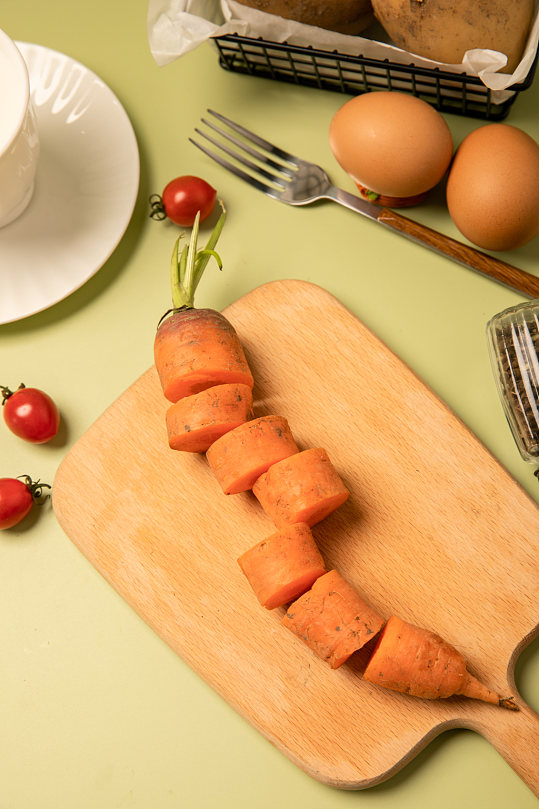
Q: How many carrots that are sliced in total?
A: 1